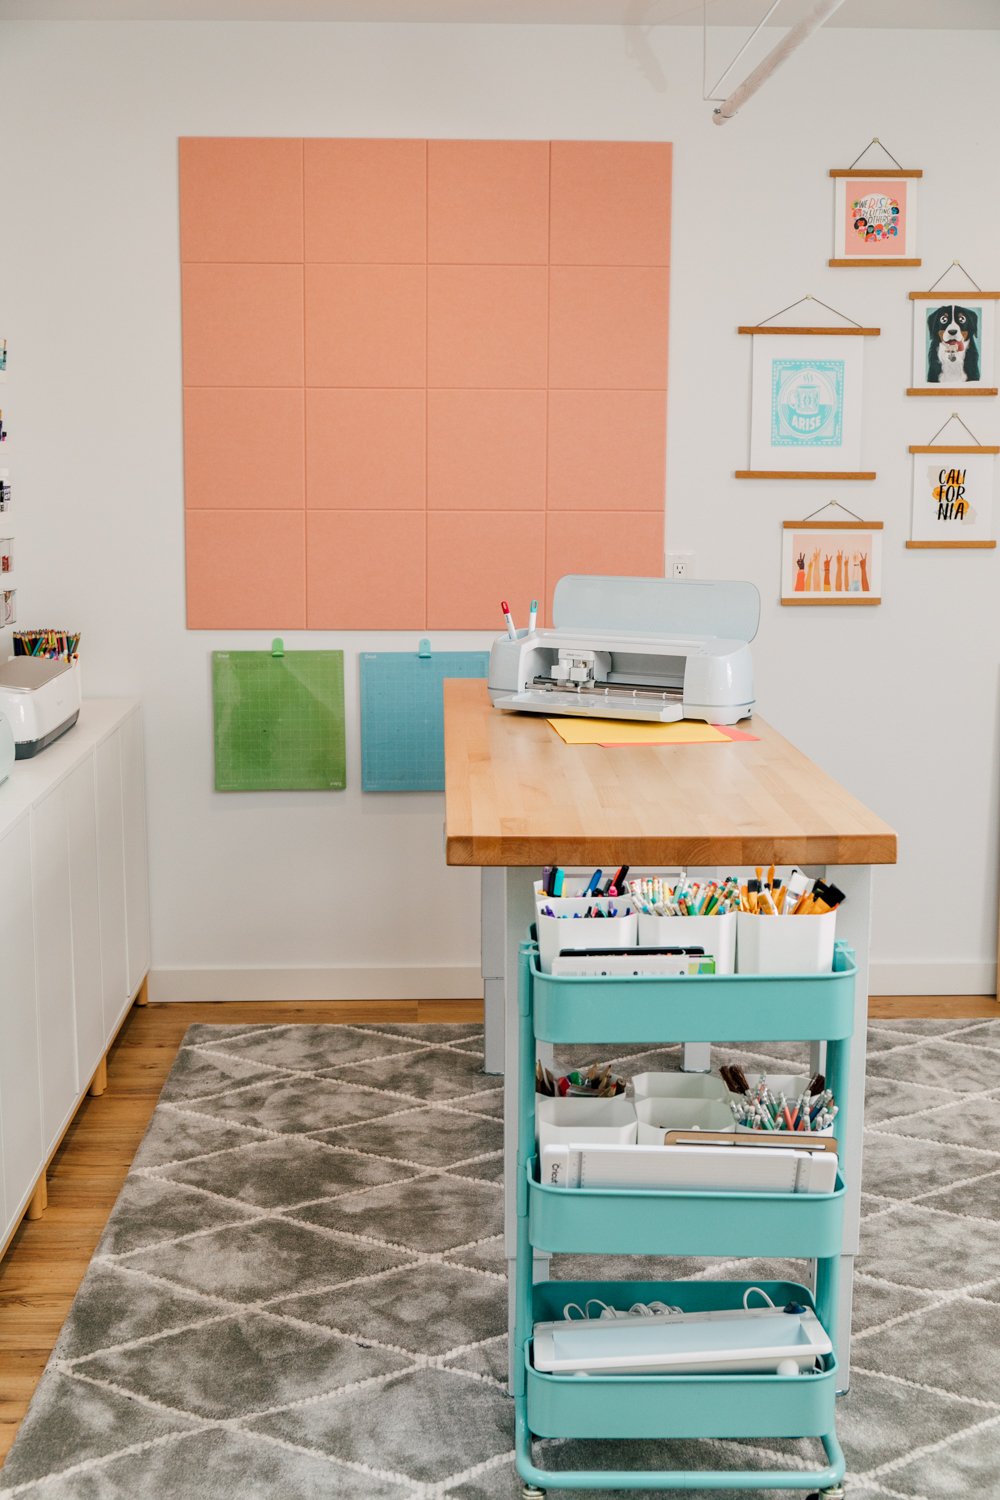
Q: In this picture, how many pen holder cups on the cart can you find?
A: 12